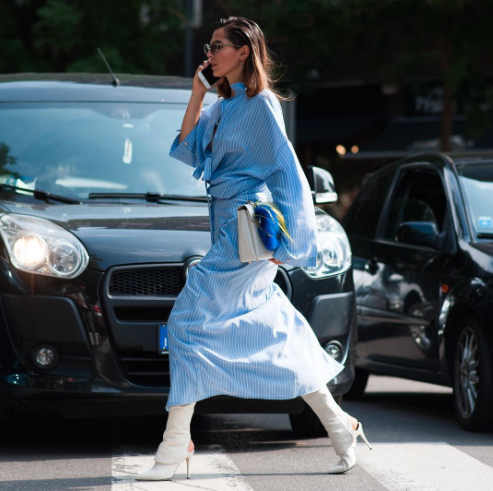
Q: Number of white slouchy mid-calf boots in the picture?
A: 2